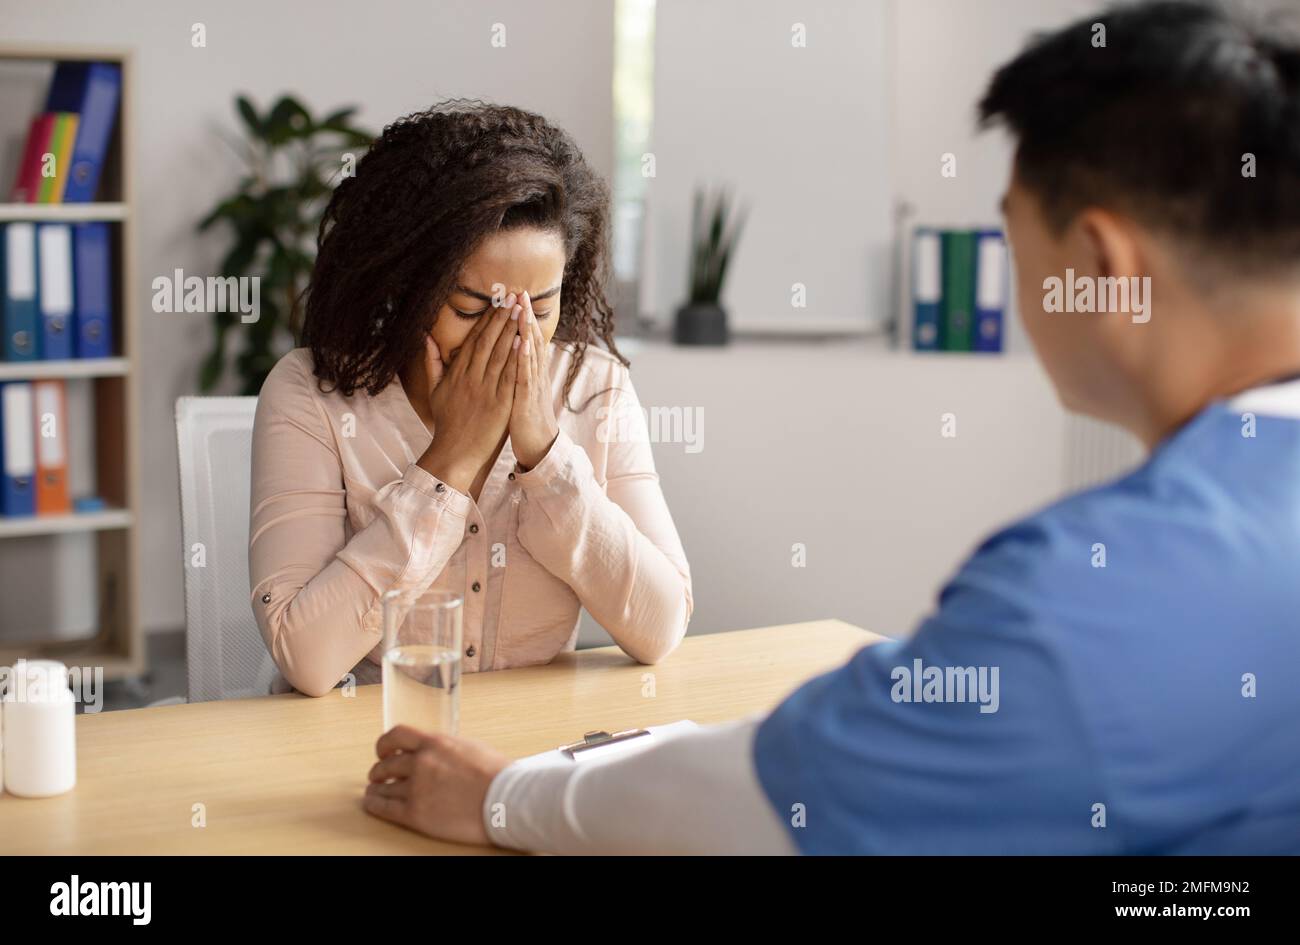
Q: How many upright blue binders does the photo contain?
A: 6